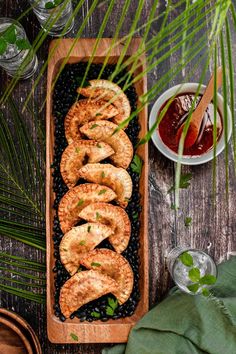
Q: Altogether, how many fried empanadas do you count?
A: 10